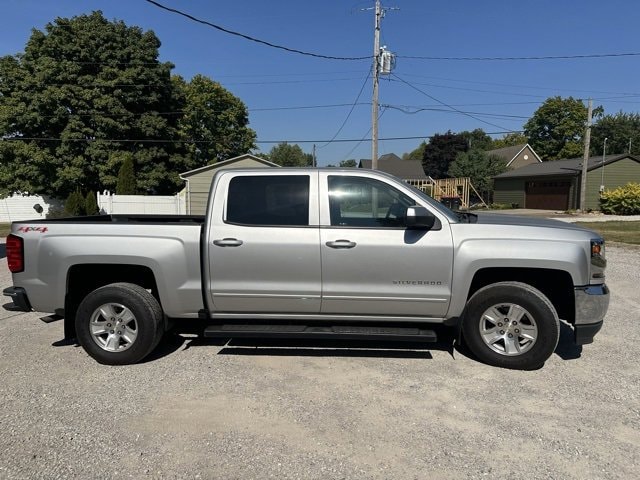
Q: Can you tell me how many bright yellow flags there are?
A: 0